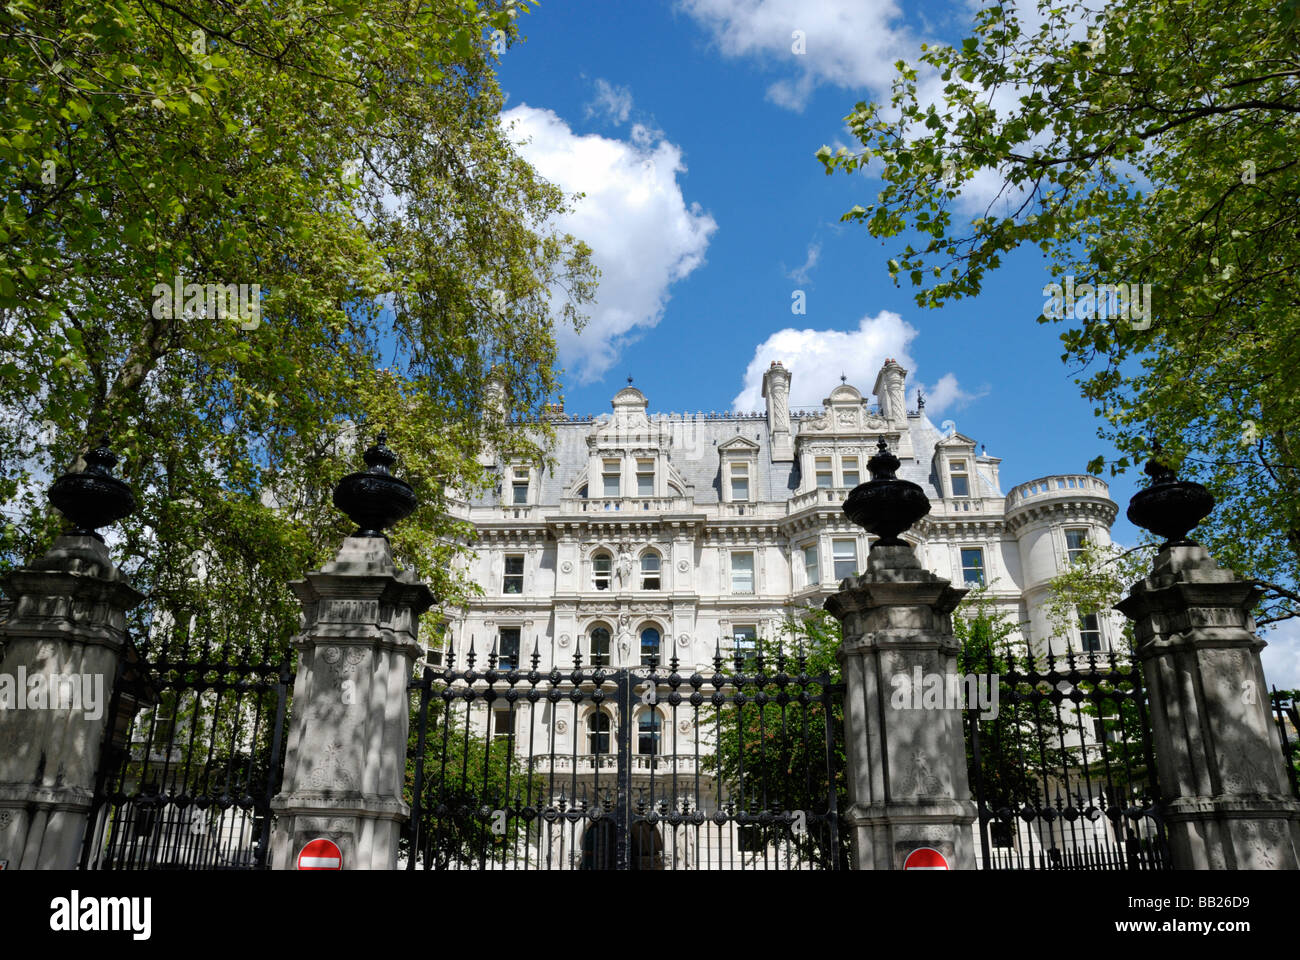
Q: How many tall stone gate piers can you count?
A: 4